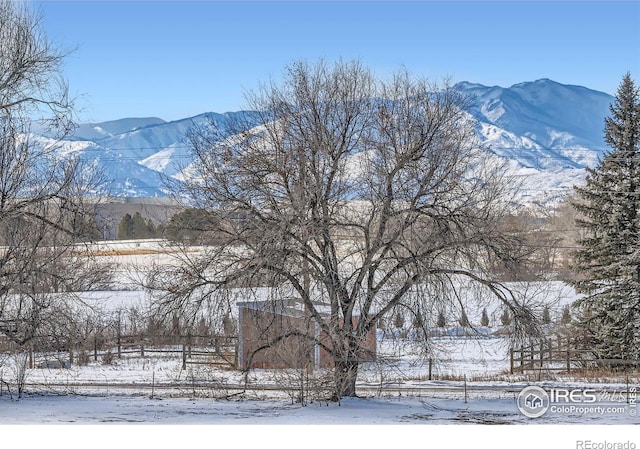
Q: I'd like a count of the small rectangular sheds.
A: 1